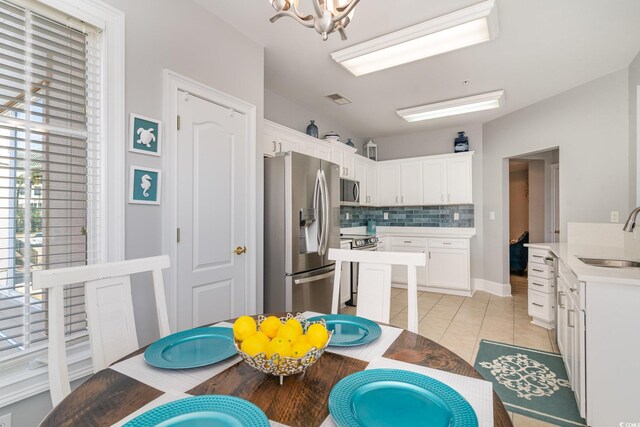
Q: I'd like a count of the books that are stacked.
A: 0